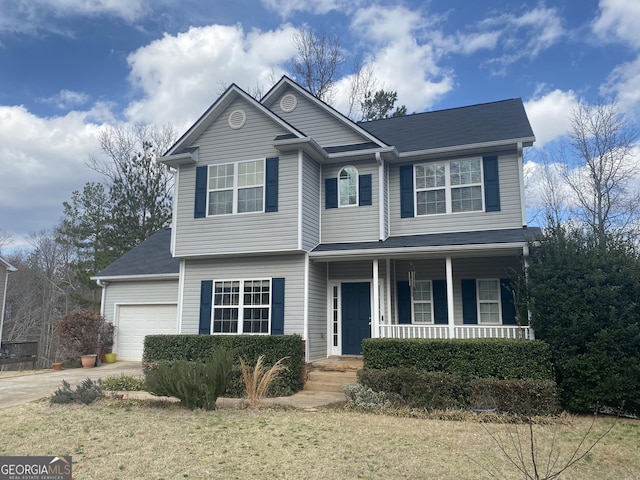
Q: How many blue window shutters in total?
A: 12